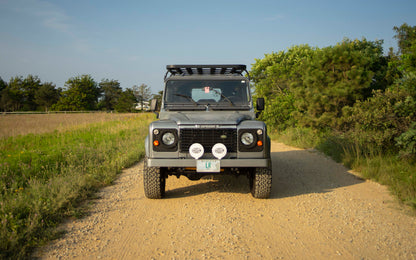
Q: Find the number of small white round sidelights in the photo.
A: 2